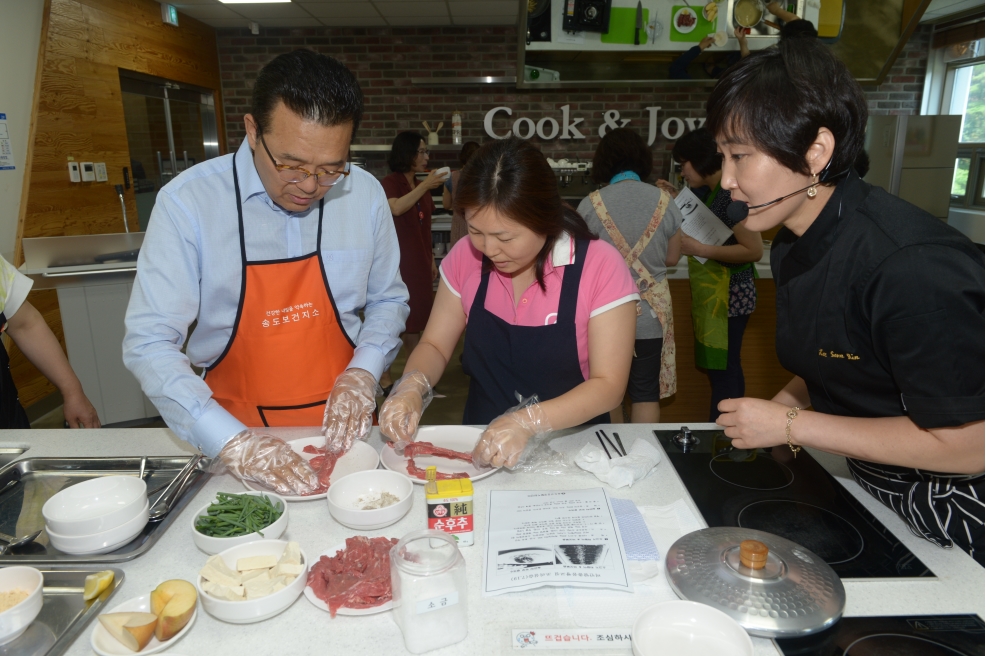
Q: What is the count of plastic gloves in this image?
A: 4